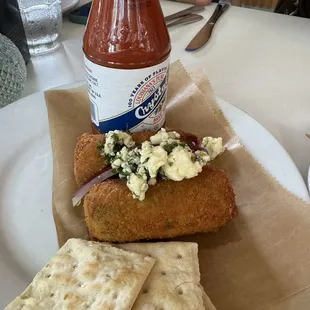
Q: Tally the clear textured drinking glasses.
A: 1